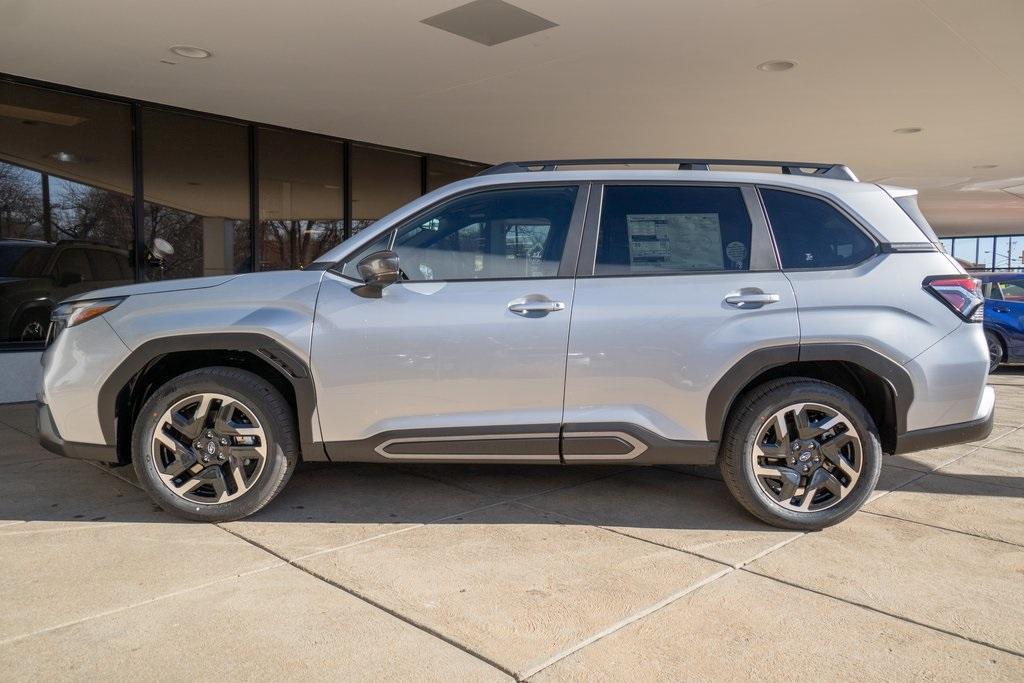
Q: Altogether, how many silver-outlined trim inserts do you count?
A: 2